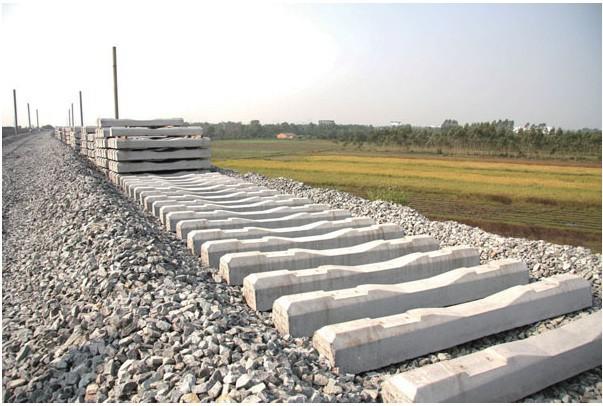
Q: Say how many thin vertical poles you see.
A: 7